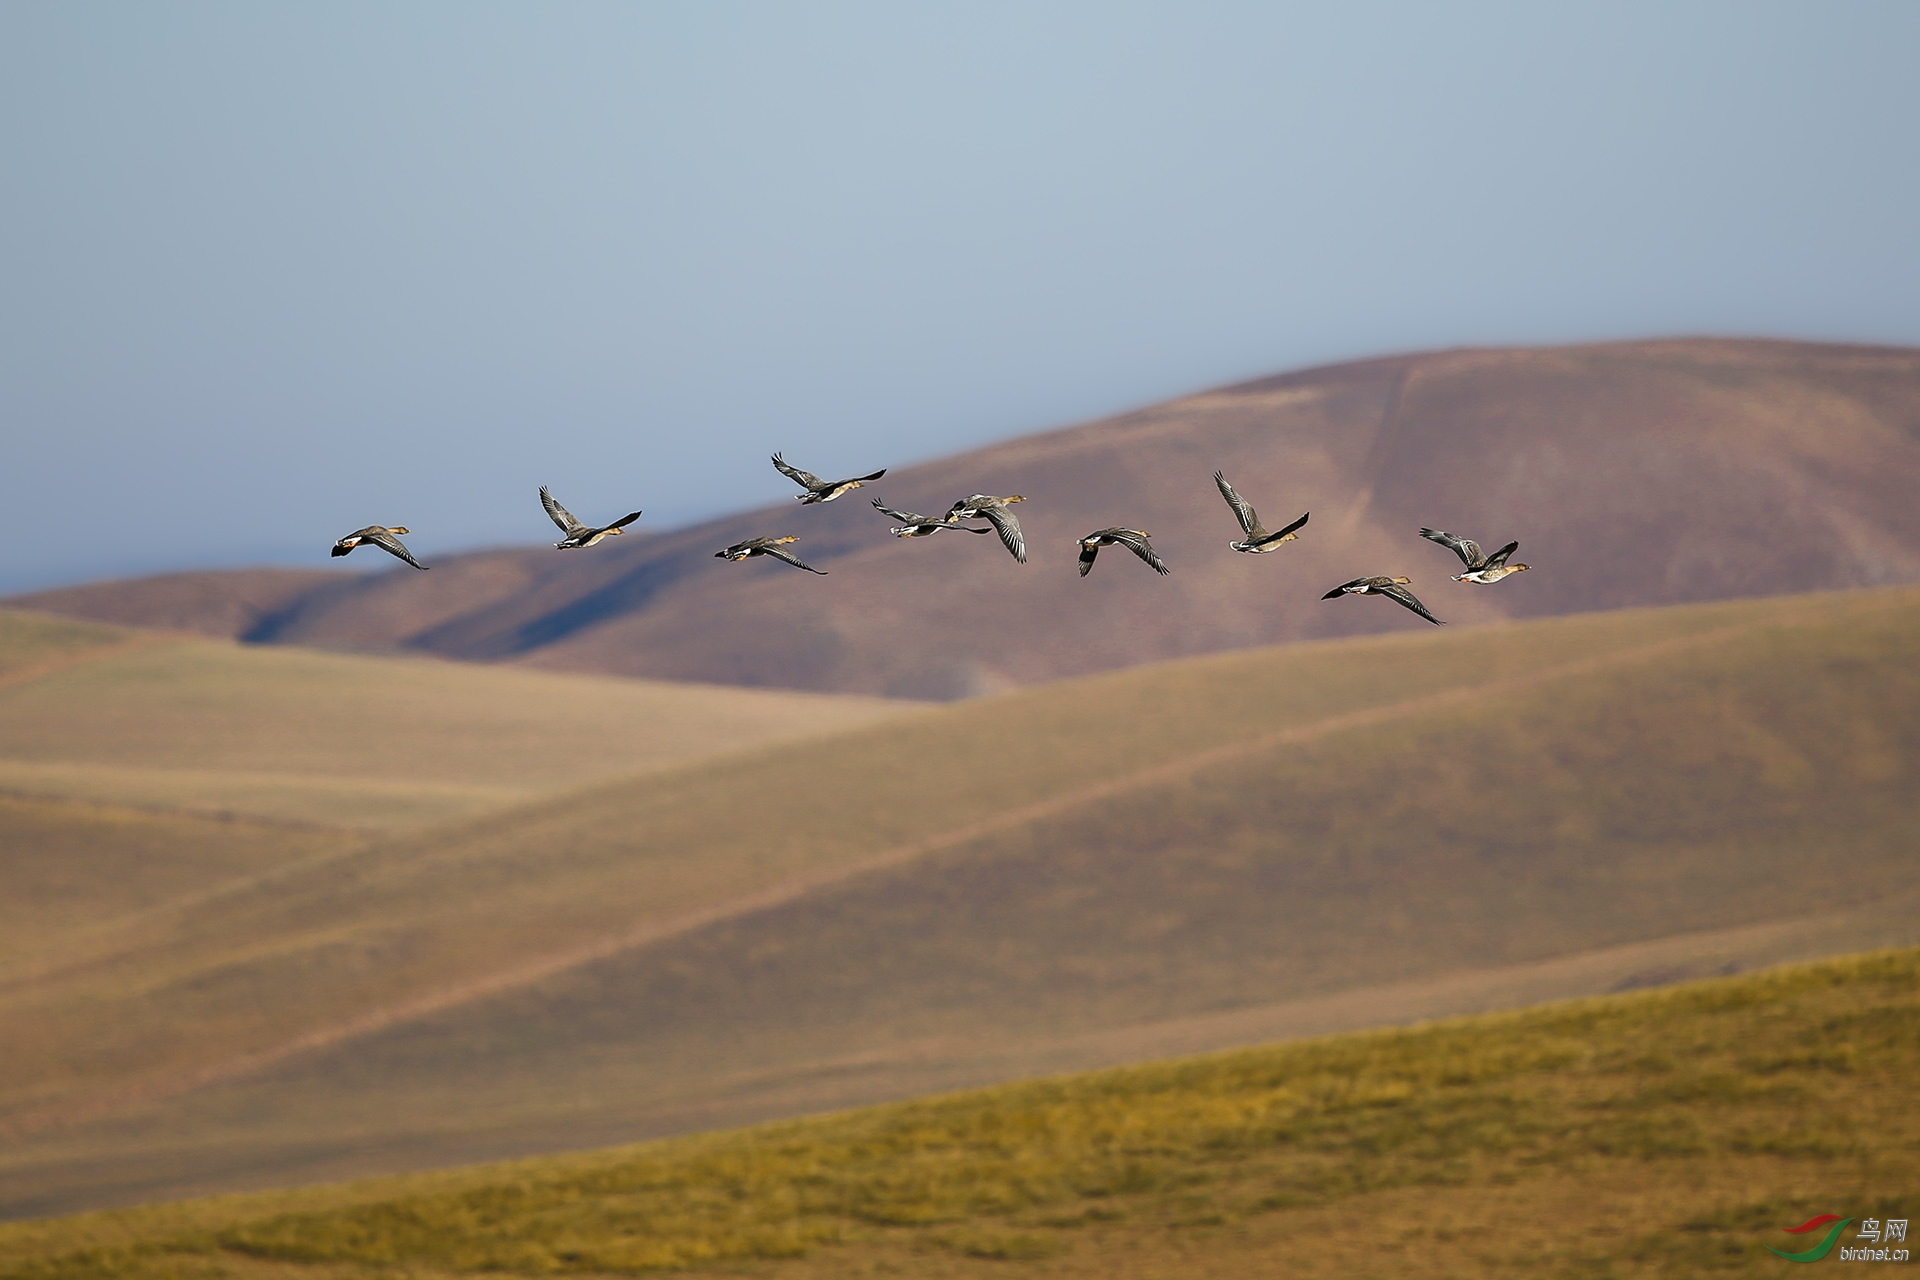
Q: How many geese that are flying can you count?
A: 10